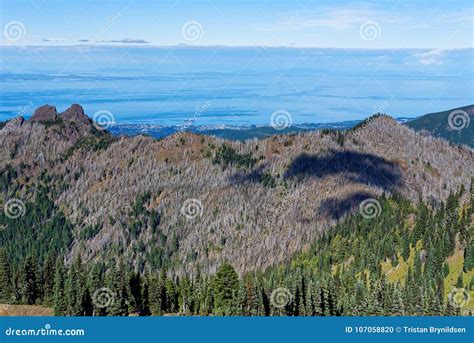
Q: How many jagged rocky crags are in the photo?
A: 2